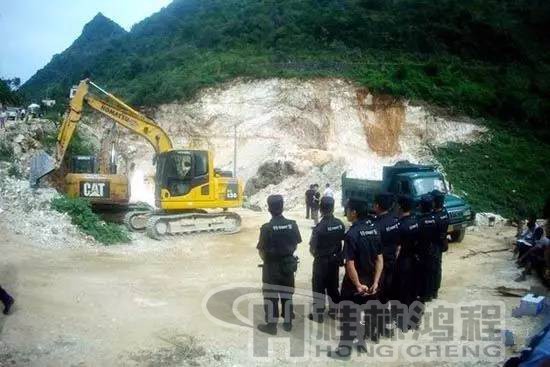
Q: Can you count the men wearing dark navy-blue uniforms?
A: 7